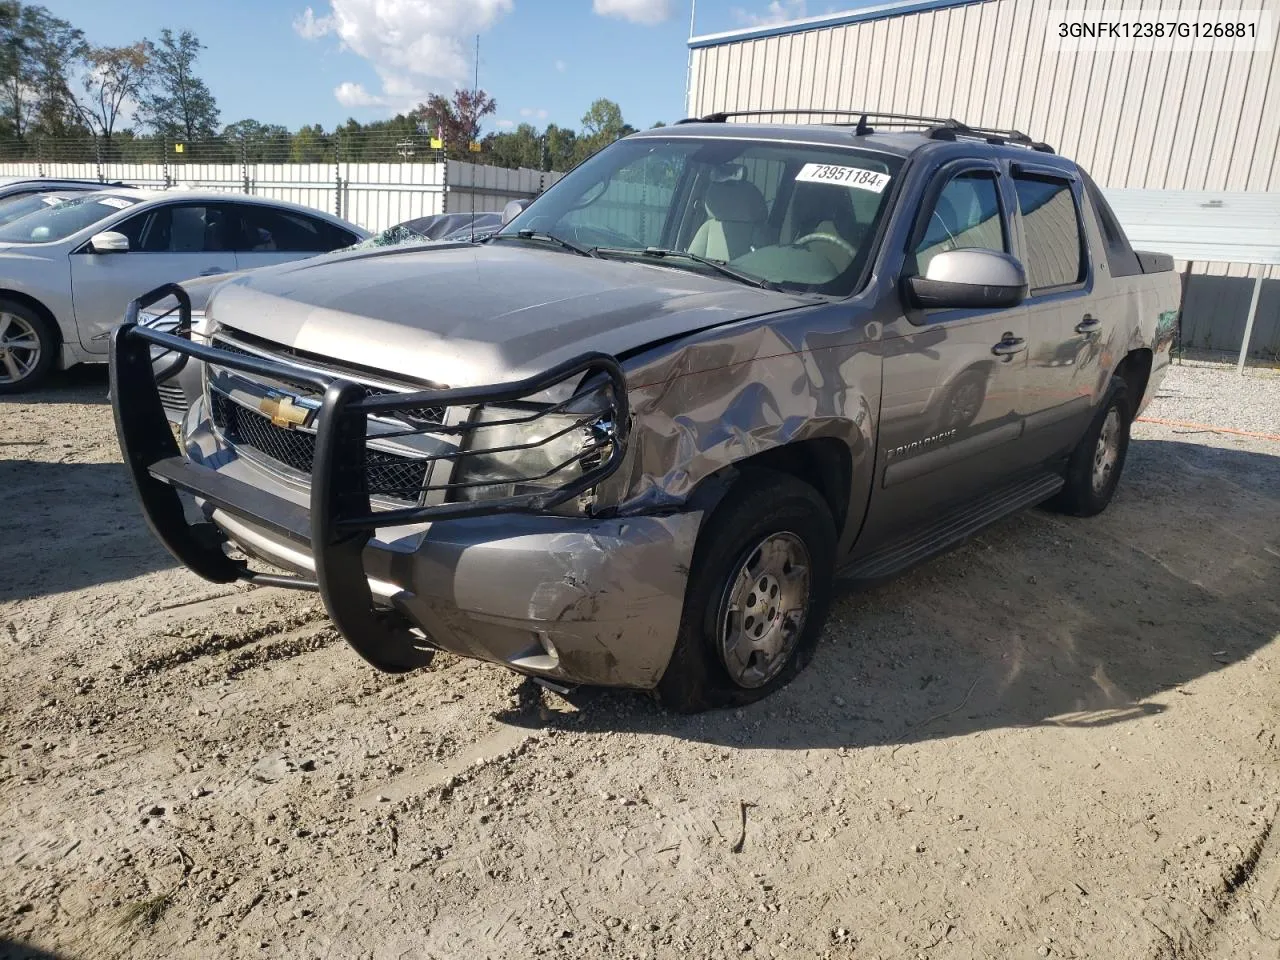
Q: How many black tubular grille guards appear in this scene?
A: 1